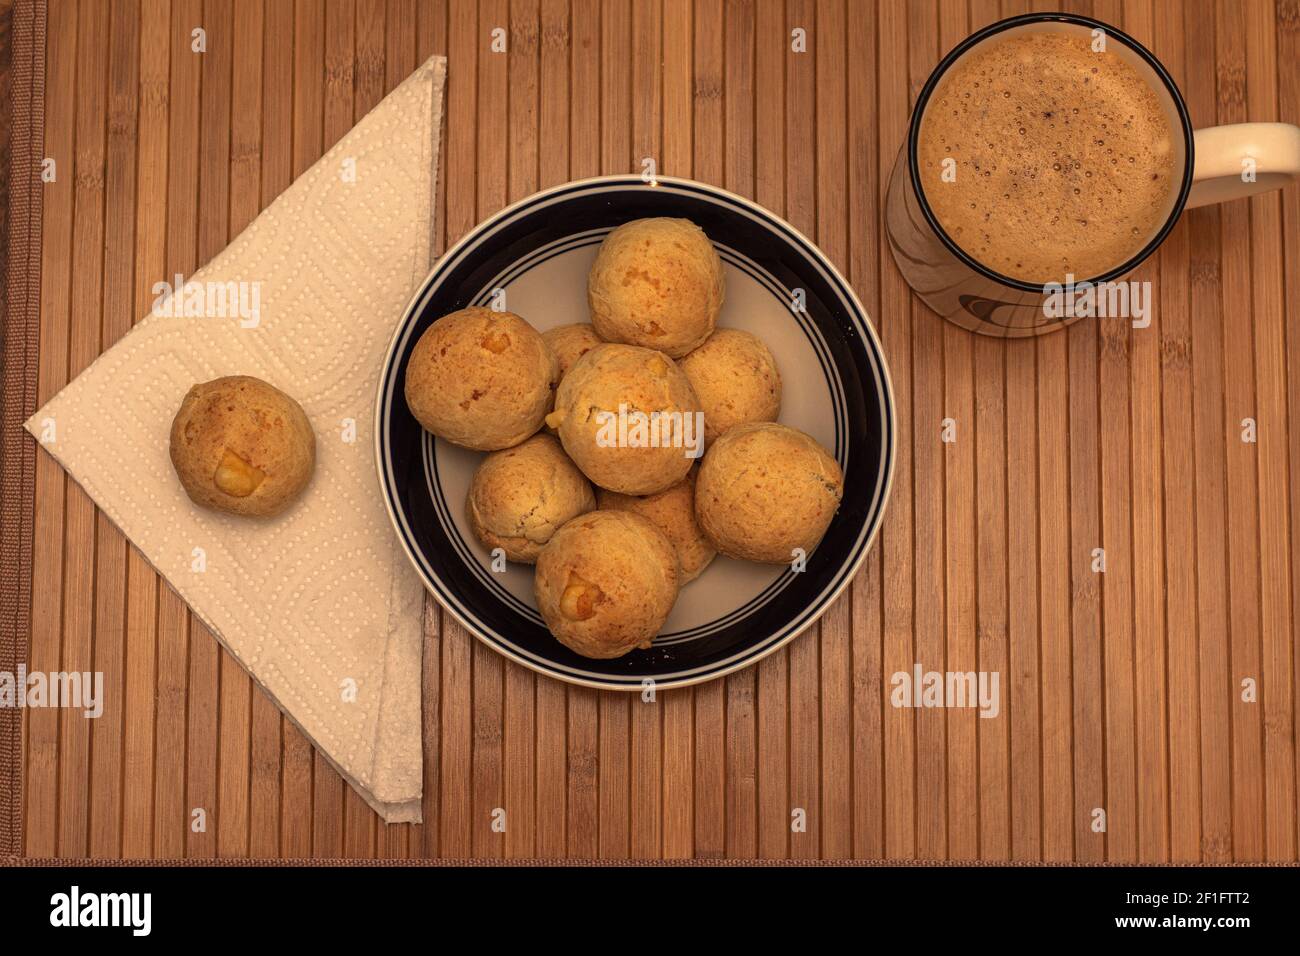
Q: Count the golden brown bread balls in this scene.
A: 10